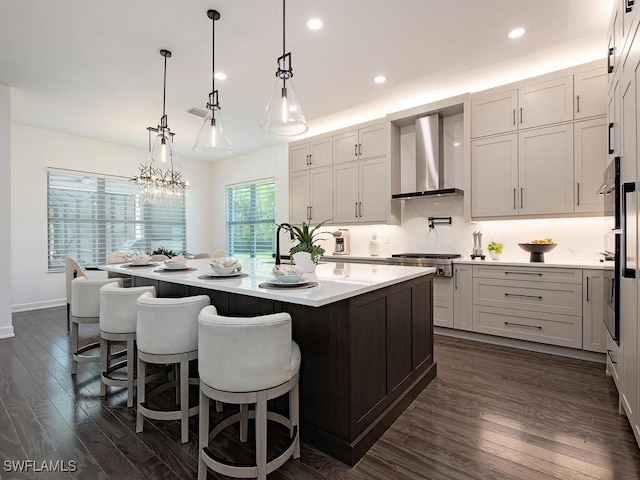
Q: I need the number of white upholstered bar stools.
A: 4